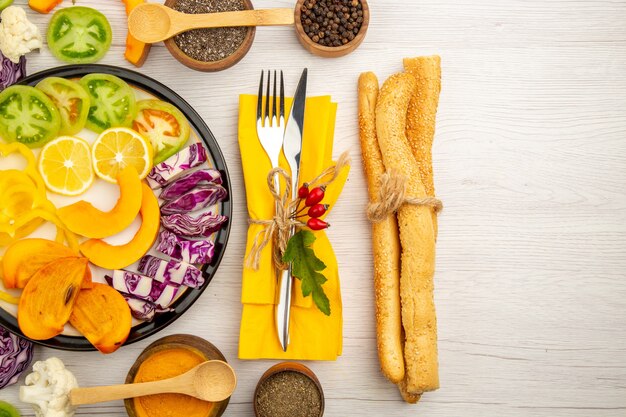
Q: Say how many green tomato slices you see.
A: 5